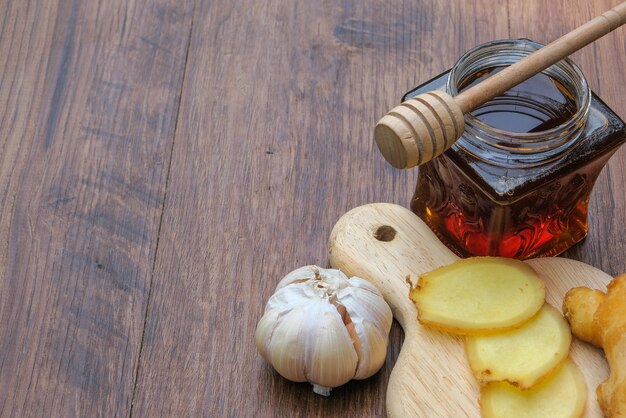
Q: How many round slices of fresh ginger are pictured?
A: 3